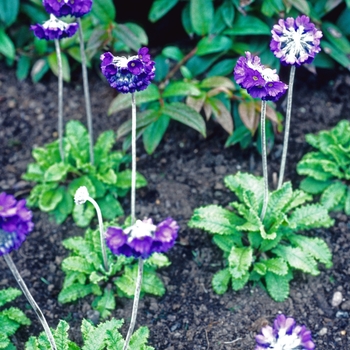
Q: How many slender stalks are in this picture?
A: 8